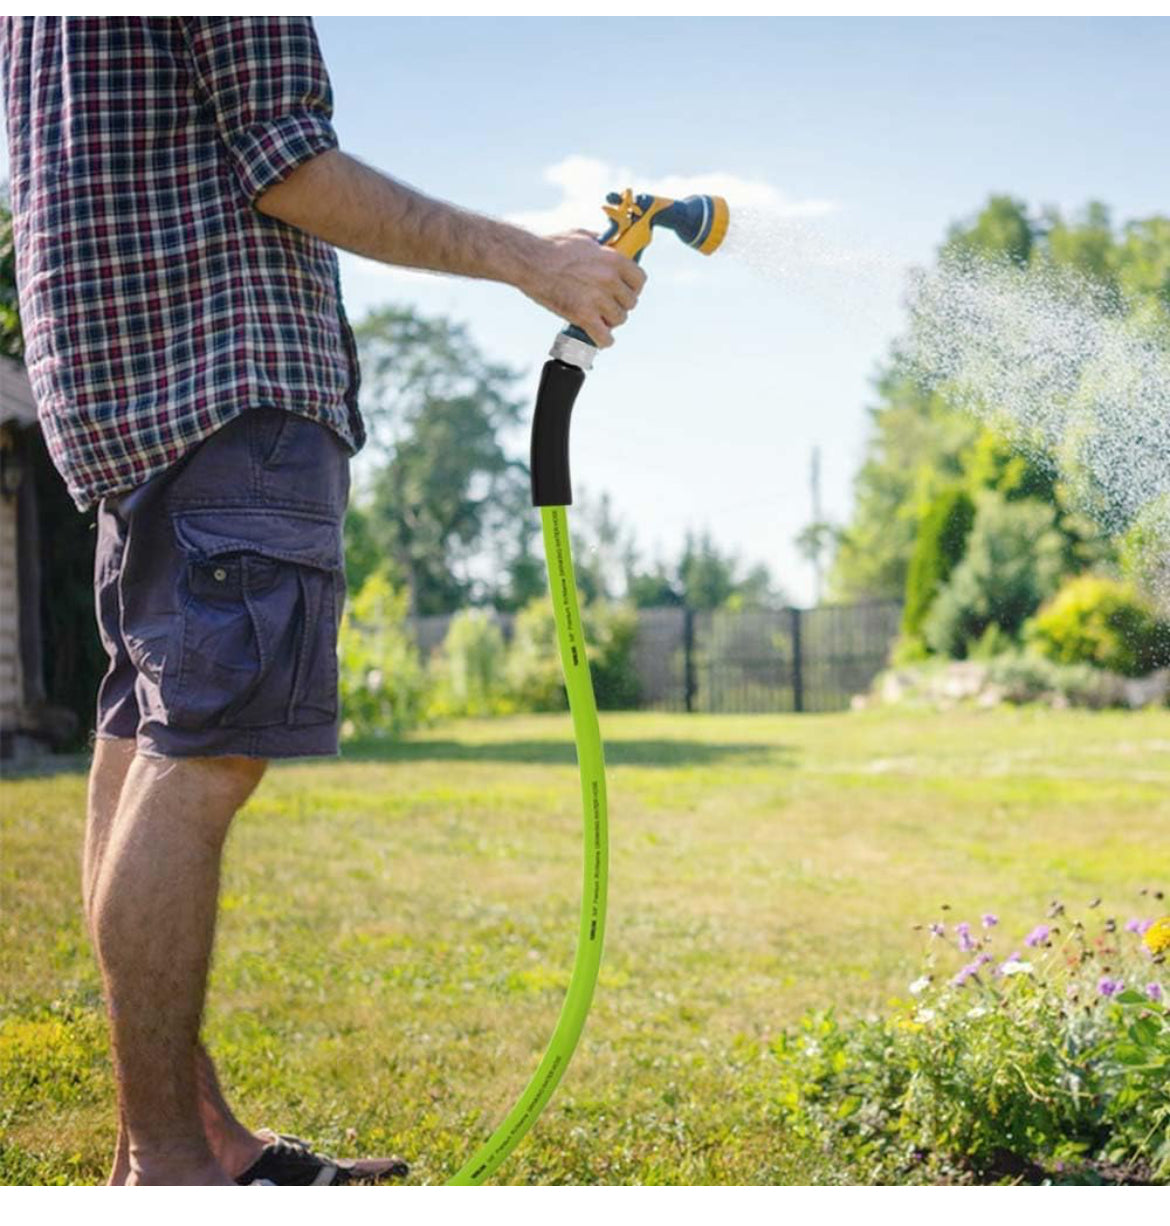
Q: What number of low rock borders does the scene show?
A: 1